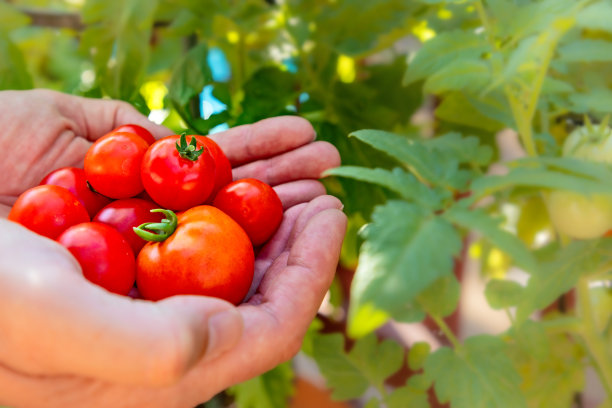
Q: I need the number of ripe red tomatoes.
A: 10